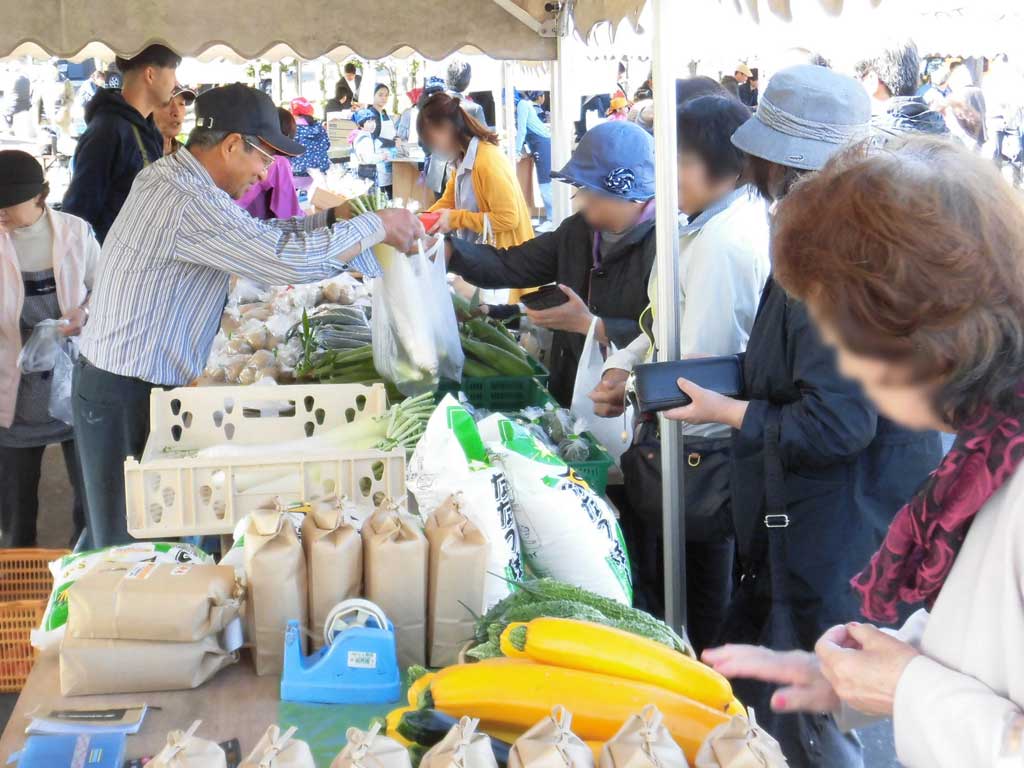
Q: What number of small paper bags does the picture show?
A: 13